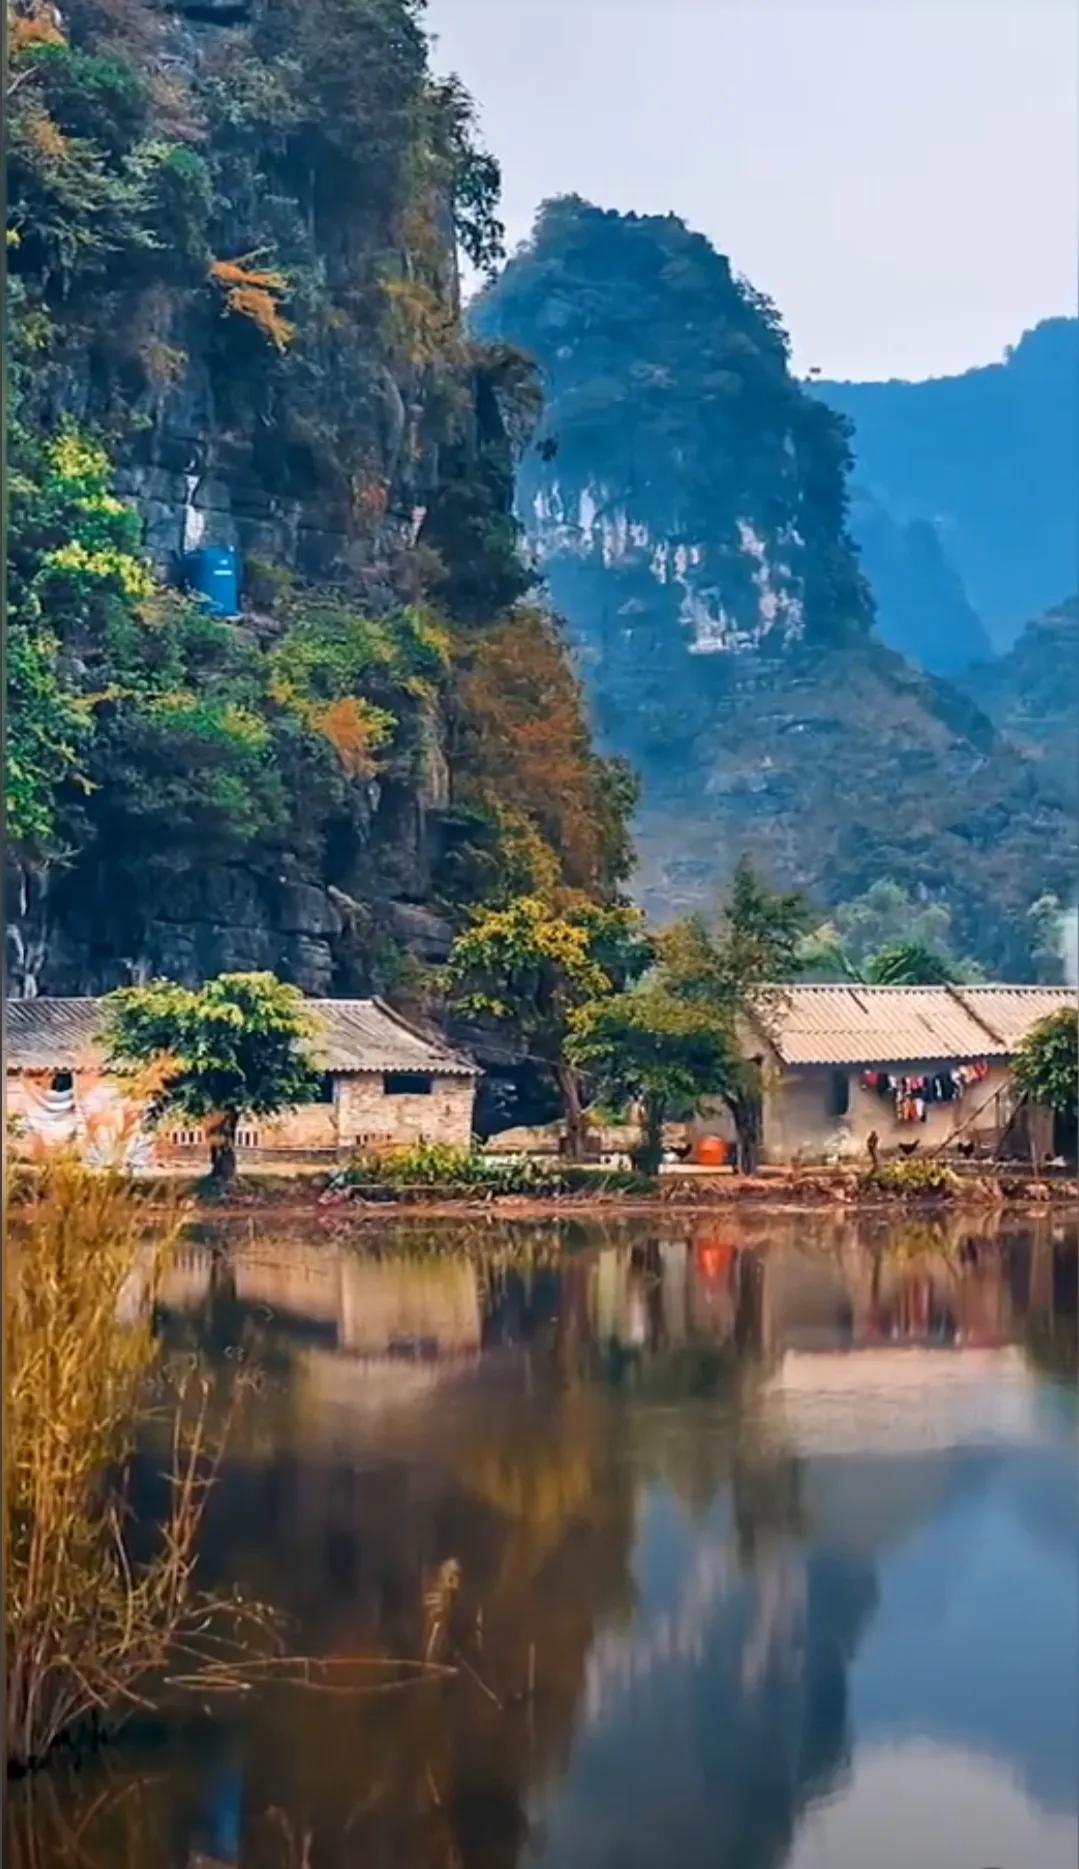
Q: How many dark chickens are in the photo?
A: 3